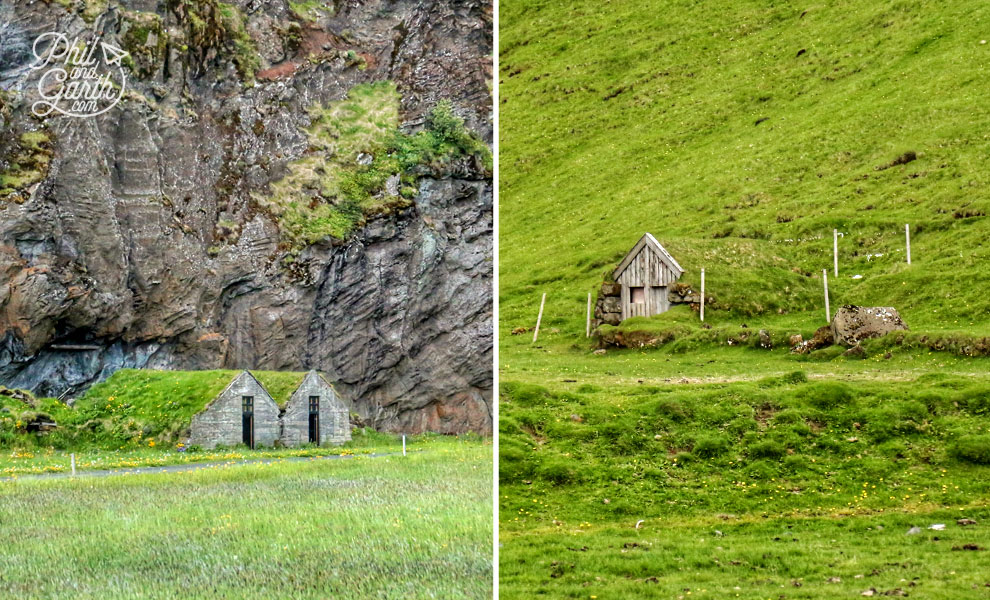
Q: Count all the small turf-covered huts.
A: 3